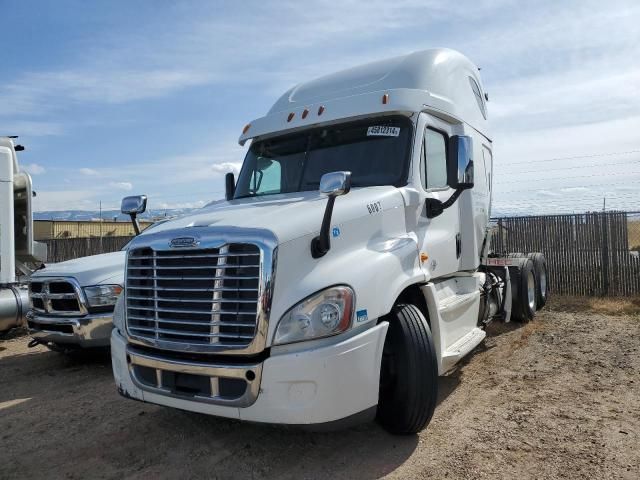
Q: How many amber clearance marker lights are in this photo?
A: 5